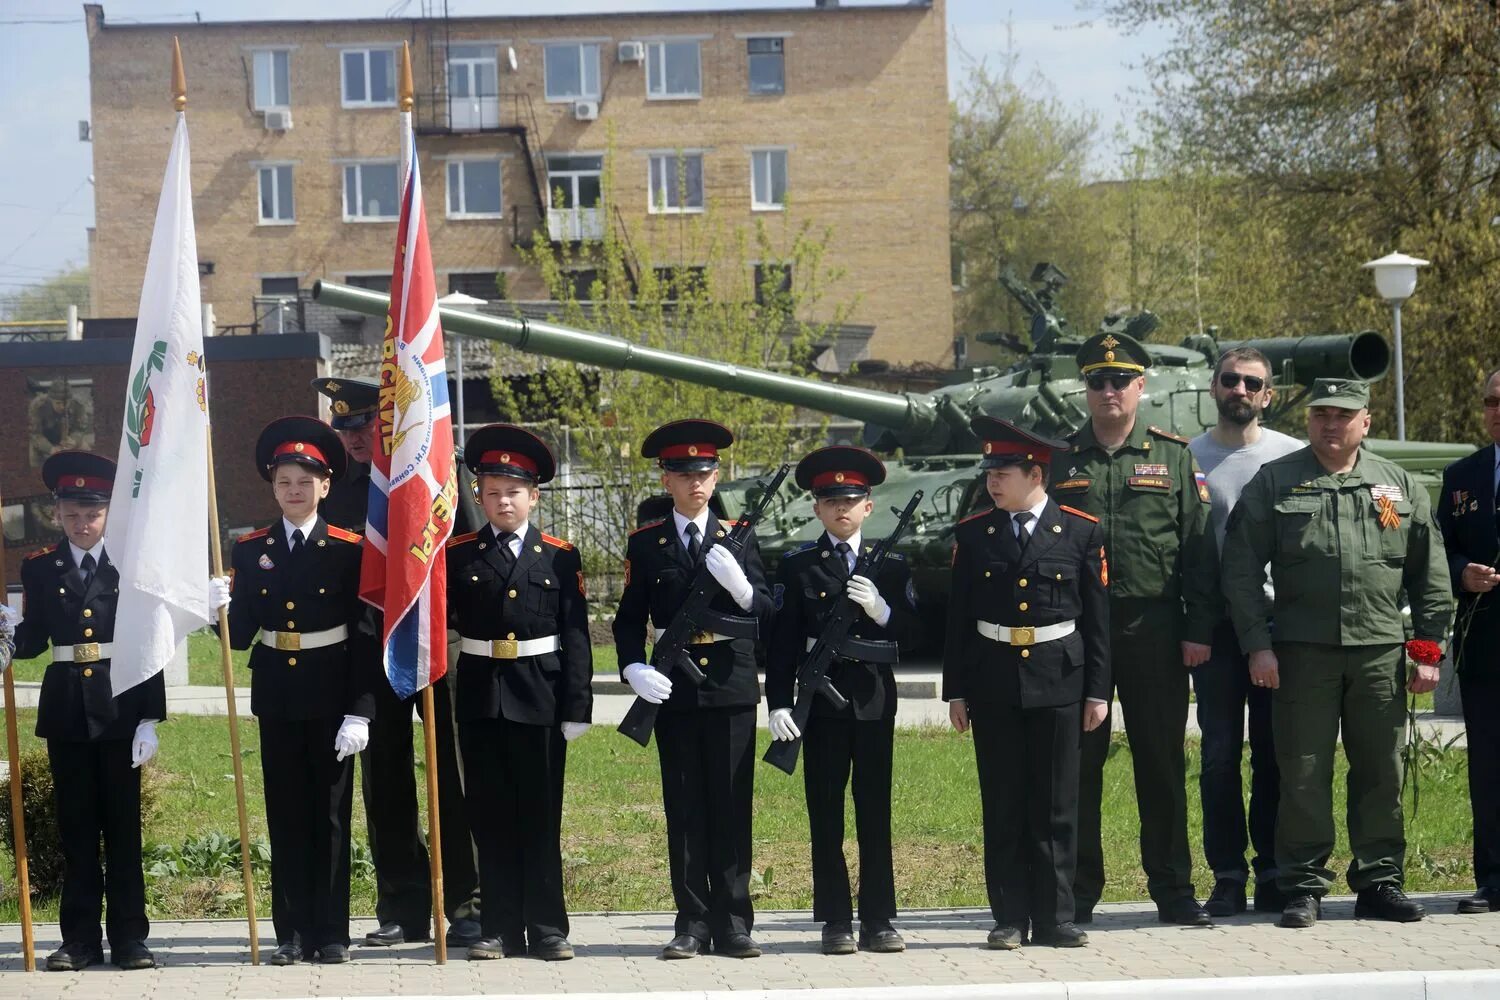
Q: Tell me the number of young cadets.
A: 6